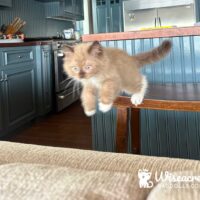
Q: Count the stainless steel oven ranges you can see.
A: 1